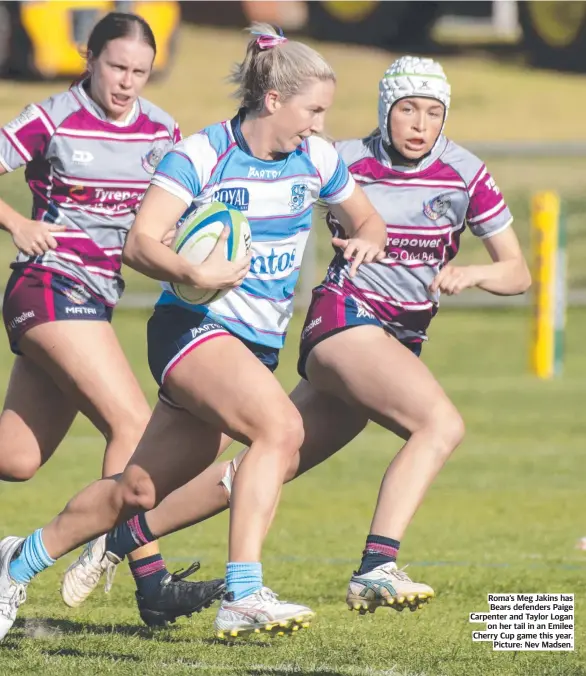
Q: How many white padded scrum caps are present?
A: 1